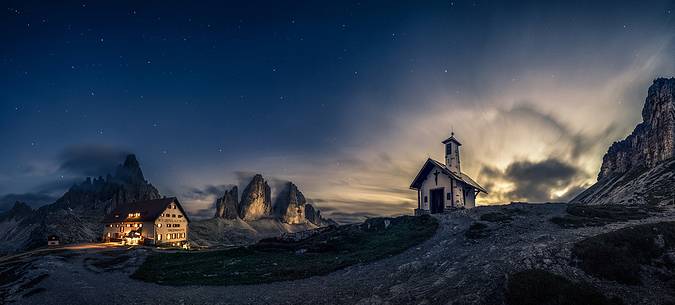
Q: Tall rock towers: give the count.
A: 3